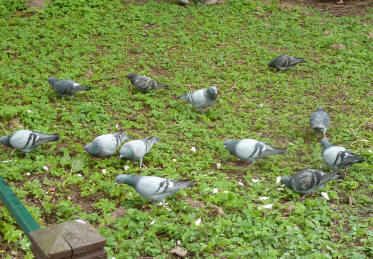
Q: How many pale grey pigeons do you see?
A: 7